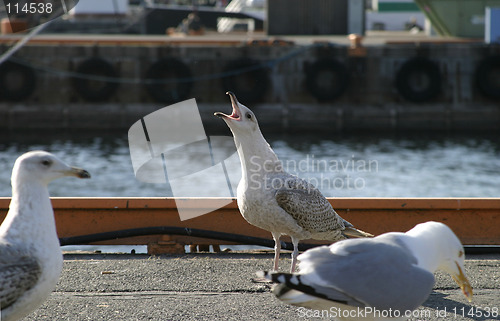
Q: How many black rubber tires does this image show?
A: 7